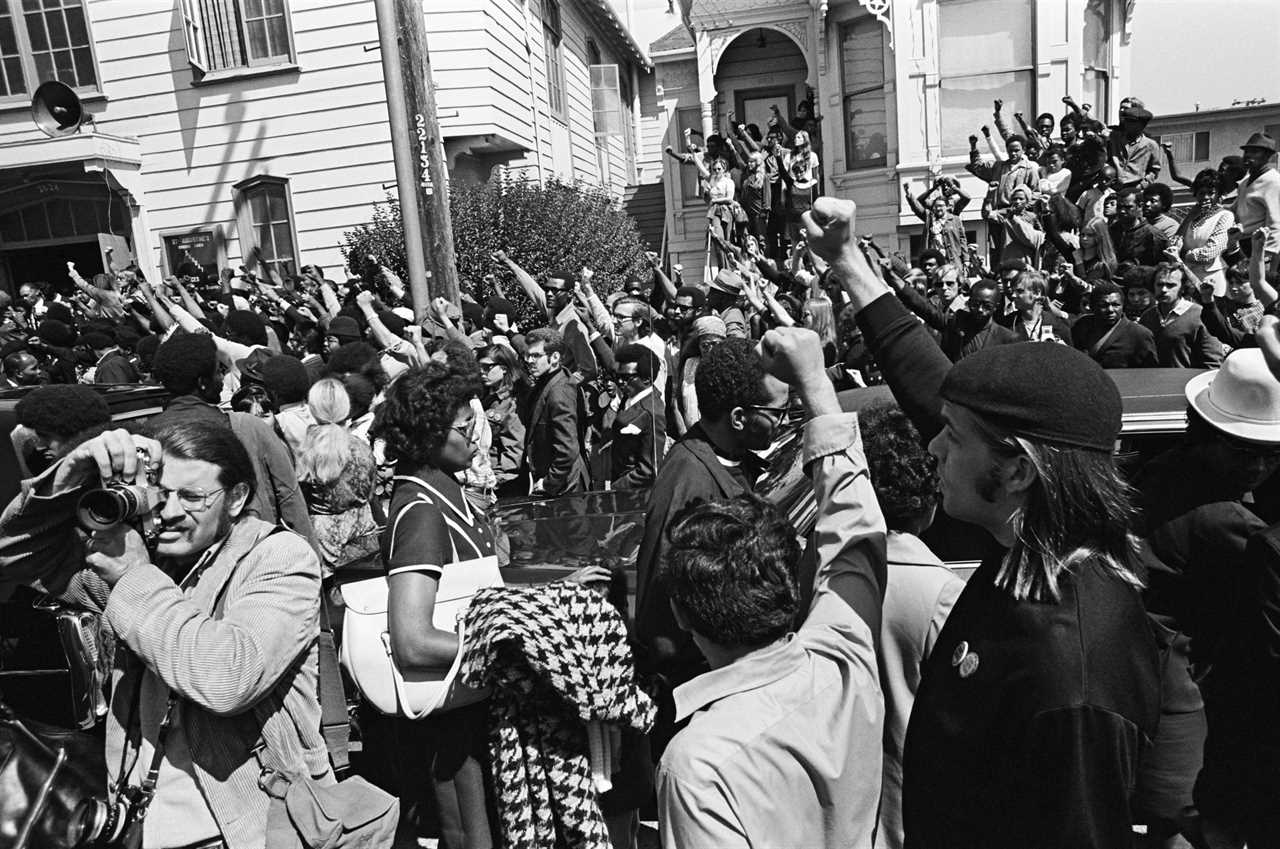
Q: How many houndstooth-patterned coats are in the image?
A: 1